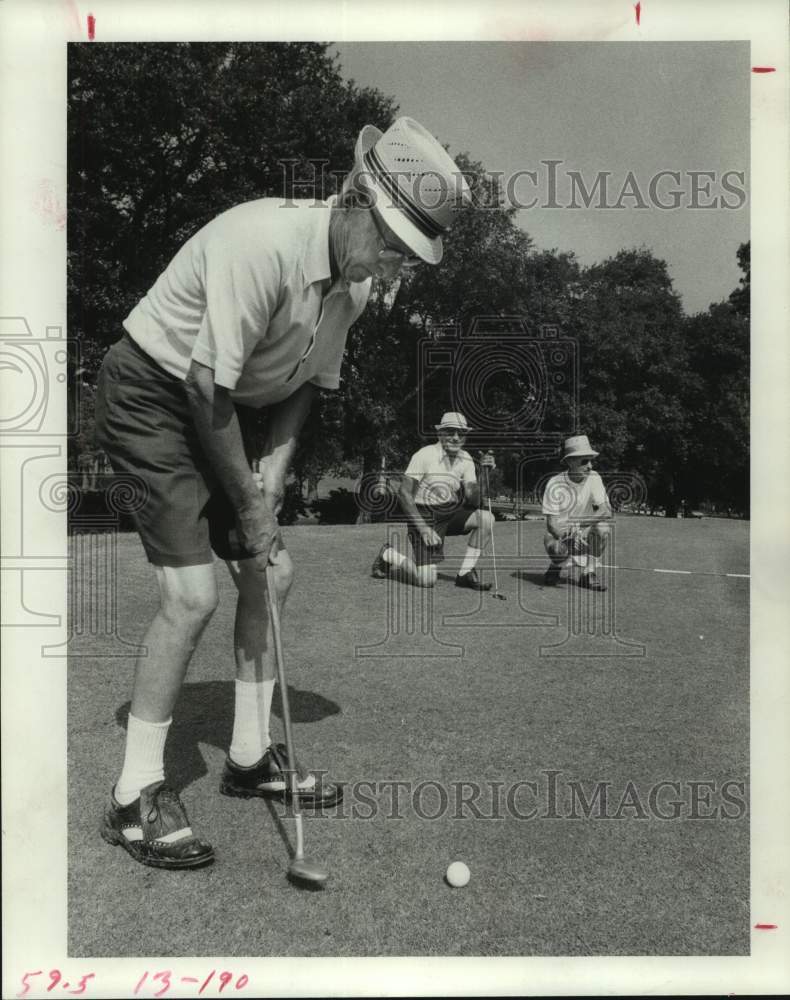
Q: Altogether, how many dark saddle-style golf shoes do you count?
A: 2